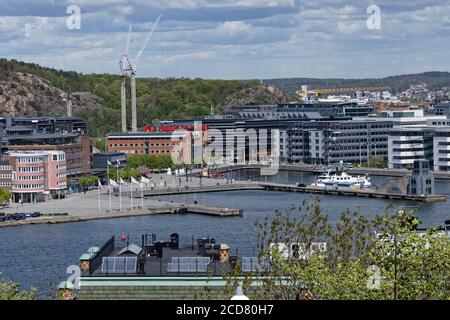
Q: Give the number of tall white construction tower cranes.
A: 2